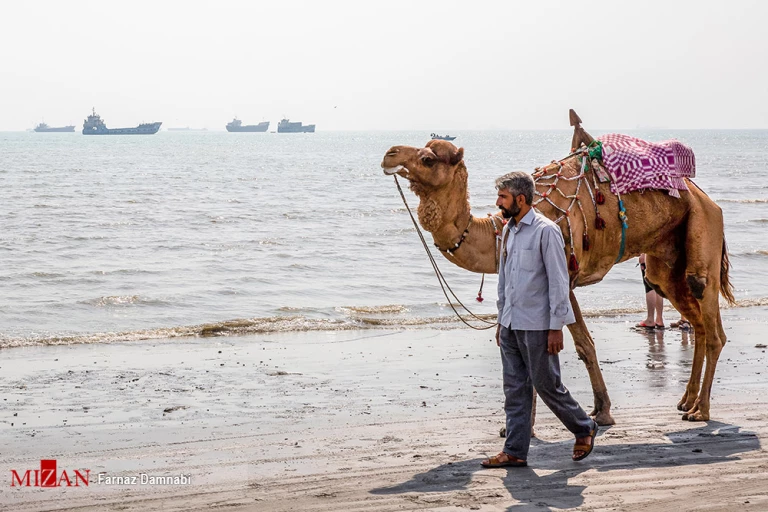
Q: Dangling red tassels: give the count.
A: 5